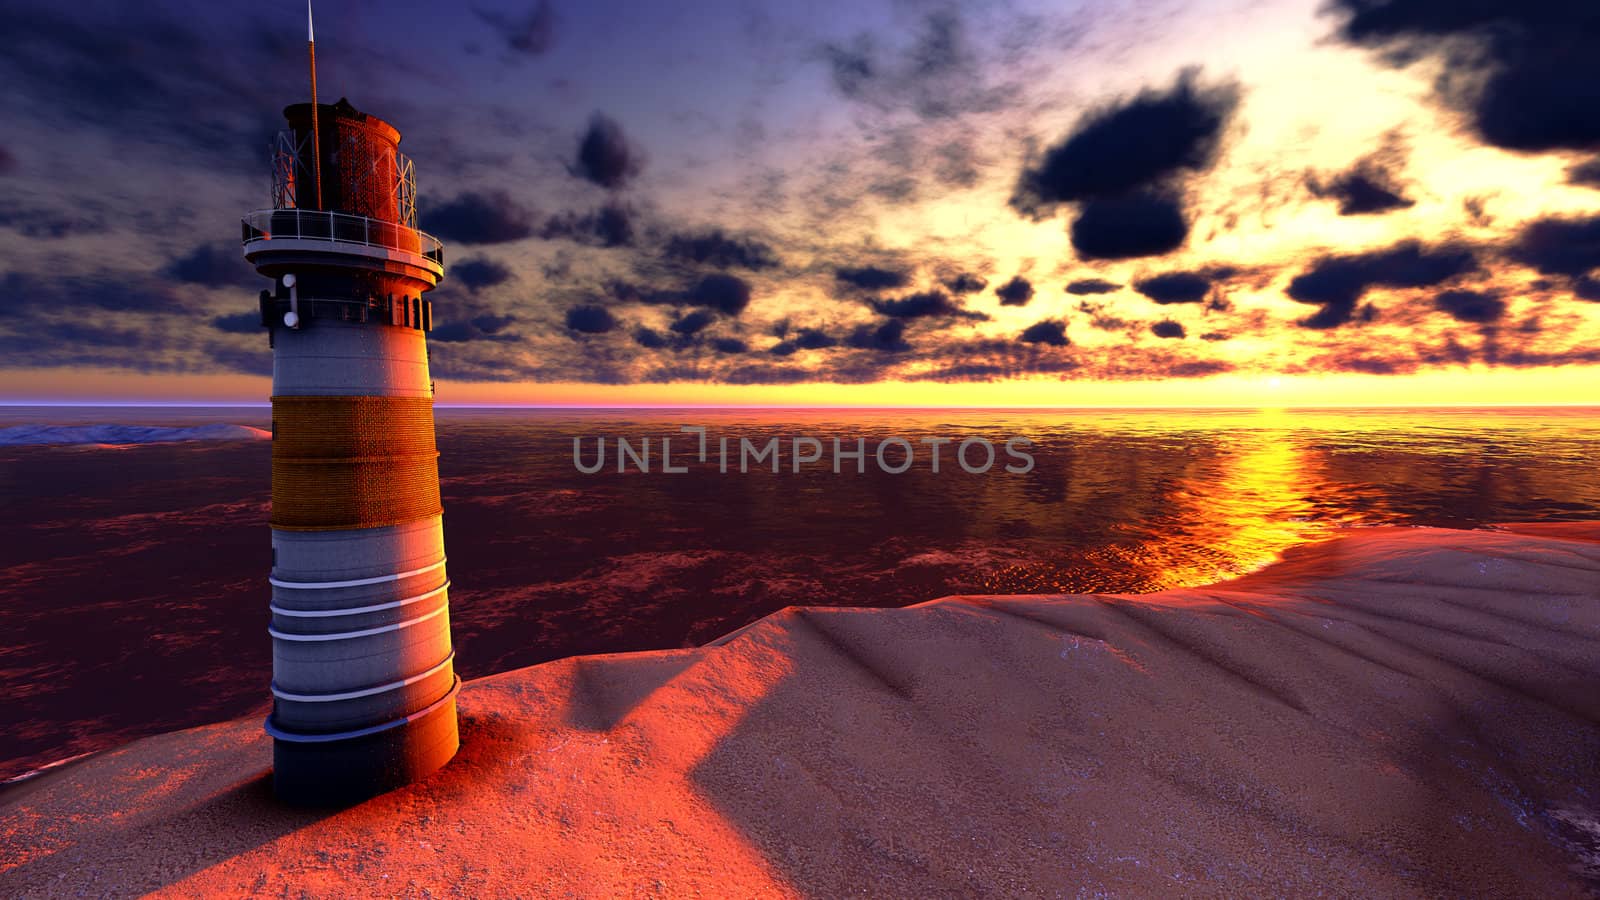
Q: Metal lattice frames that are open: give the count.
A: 2